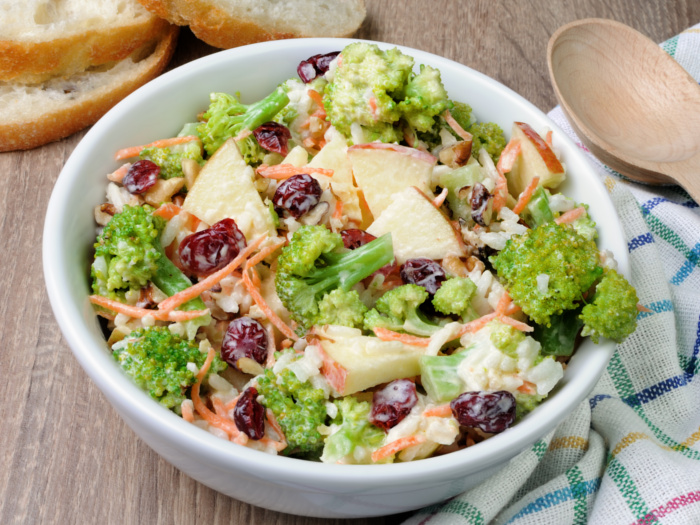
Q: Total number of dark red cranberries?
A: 11